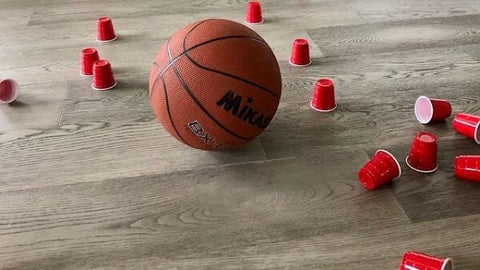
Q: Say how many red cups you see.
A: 13